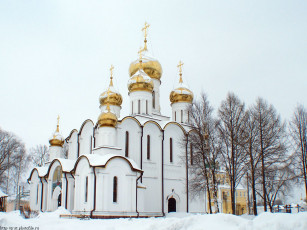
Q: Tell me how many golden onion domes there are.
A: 6